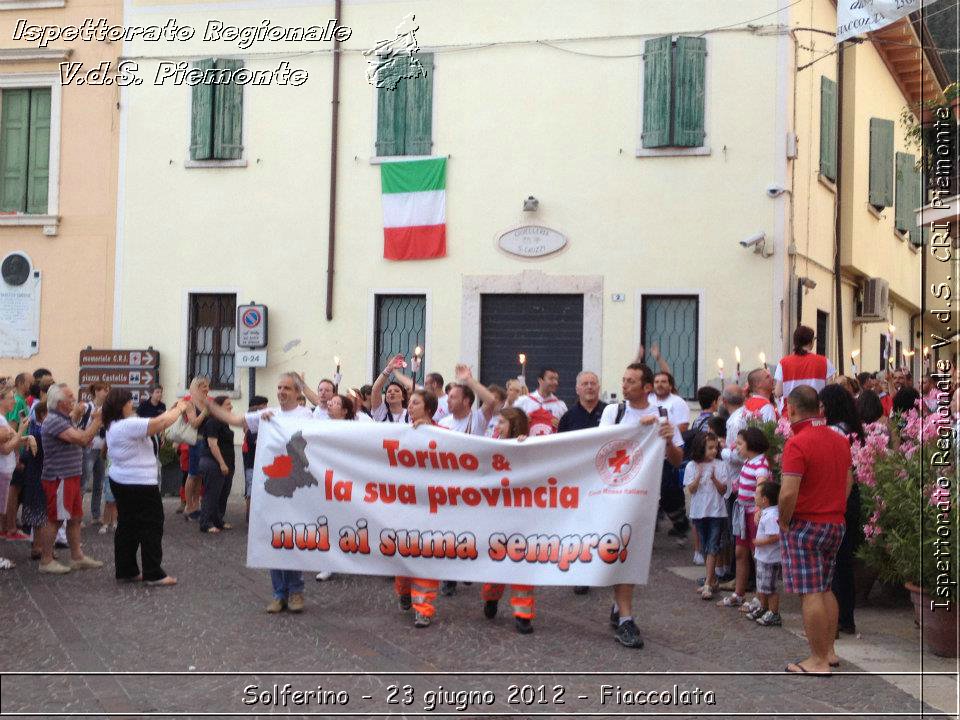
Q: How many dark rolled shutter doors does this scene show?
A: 1